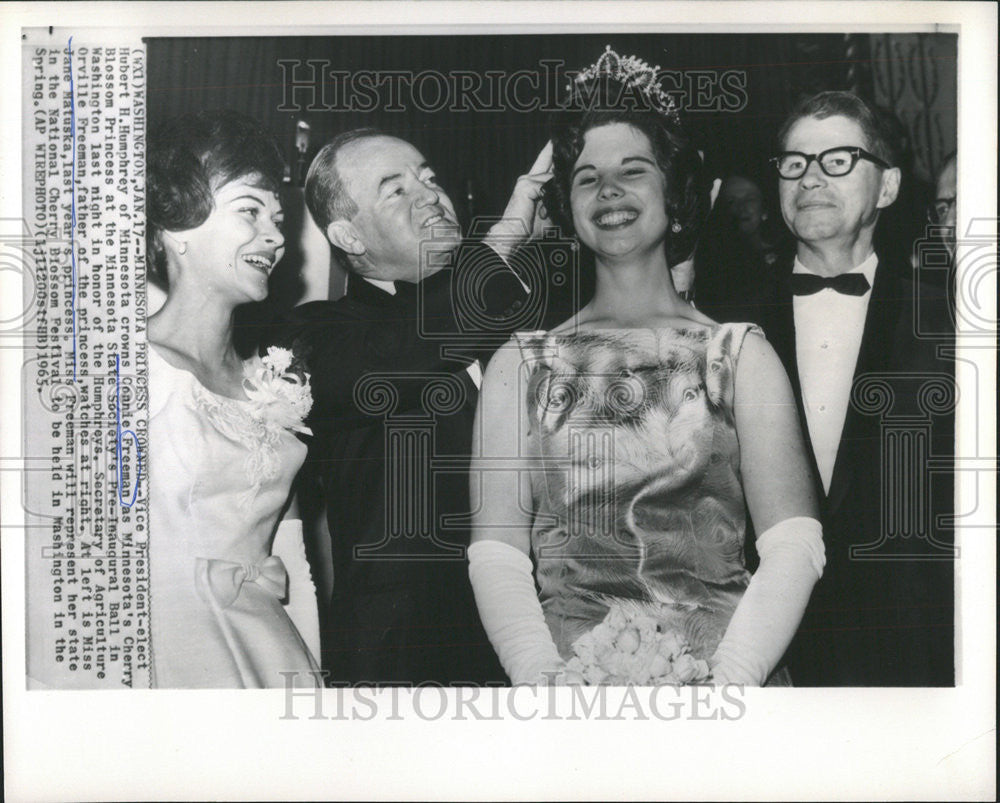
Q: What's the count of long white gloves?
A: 3